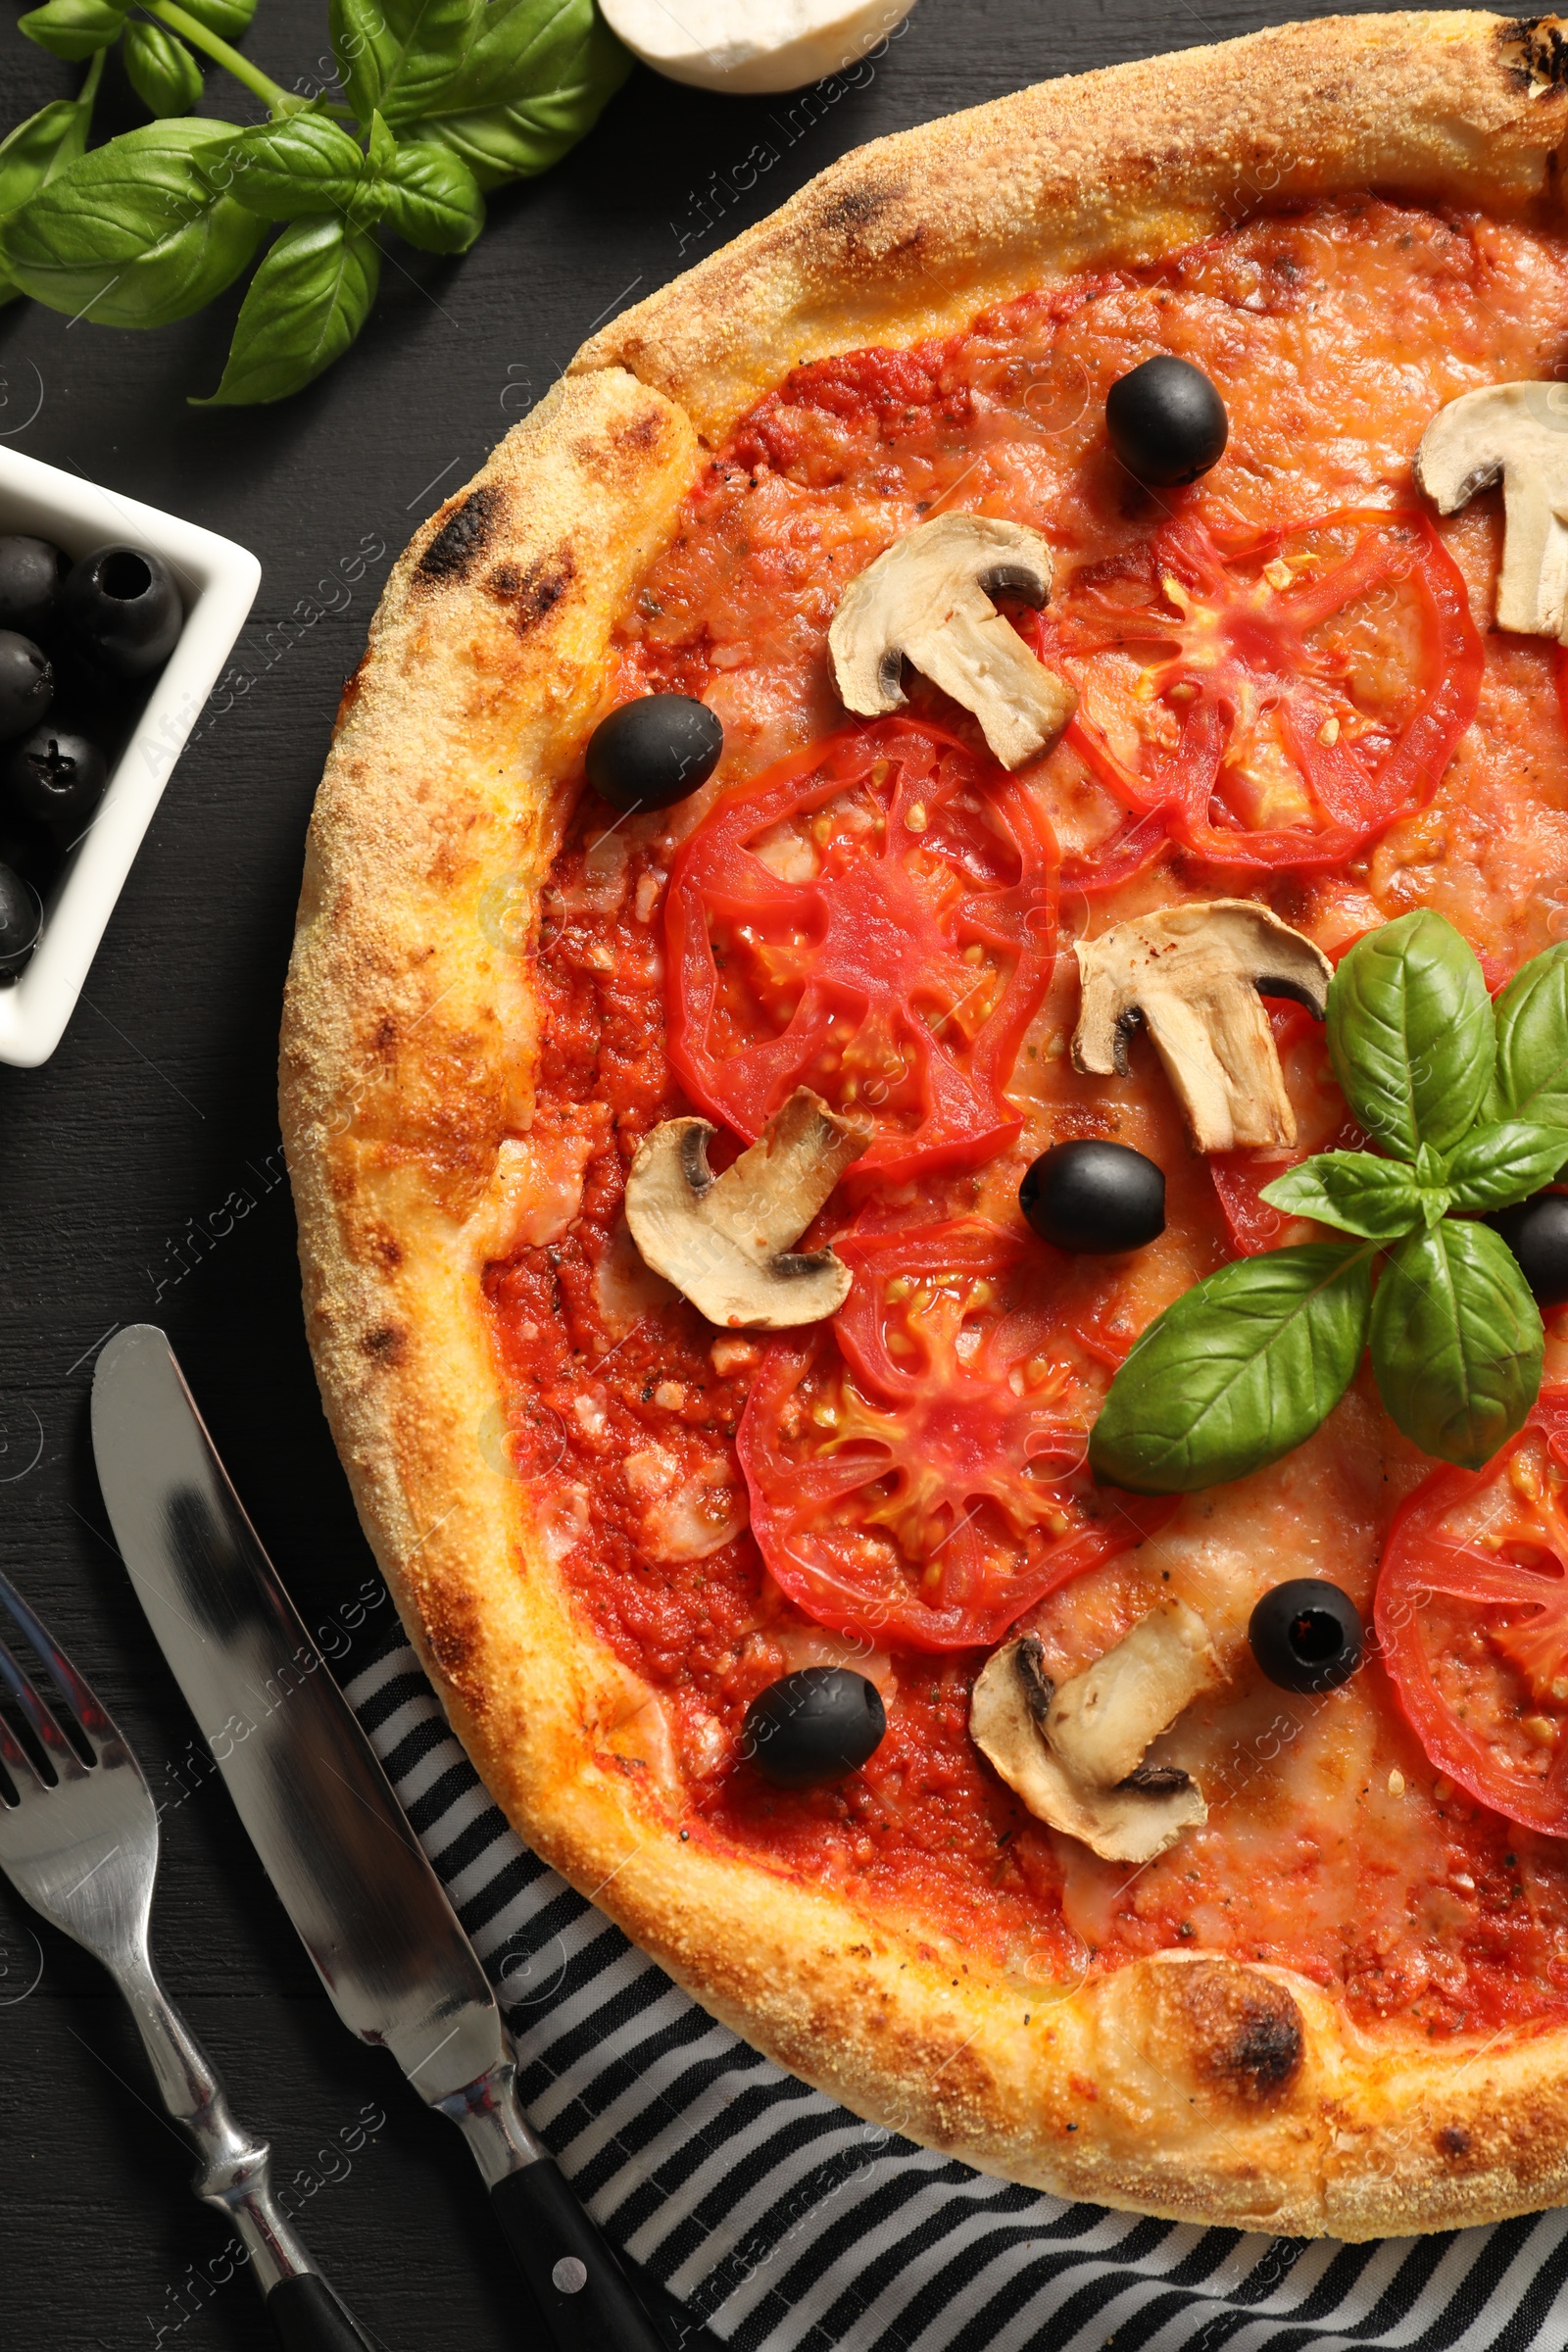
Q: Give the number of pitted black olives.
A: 11